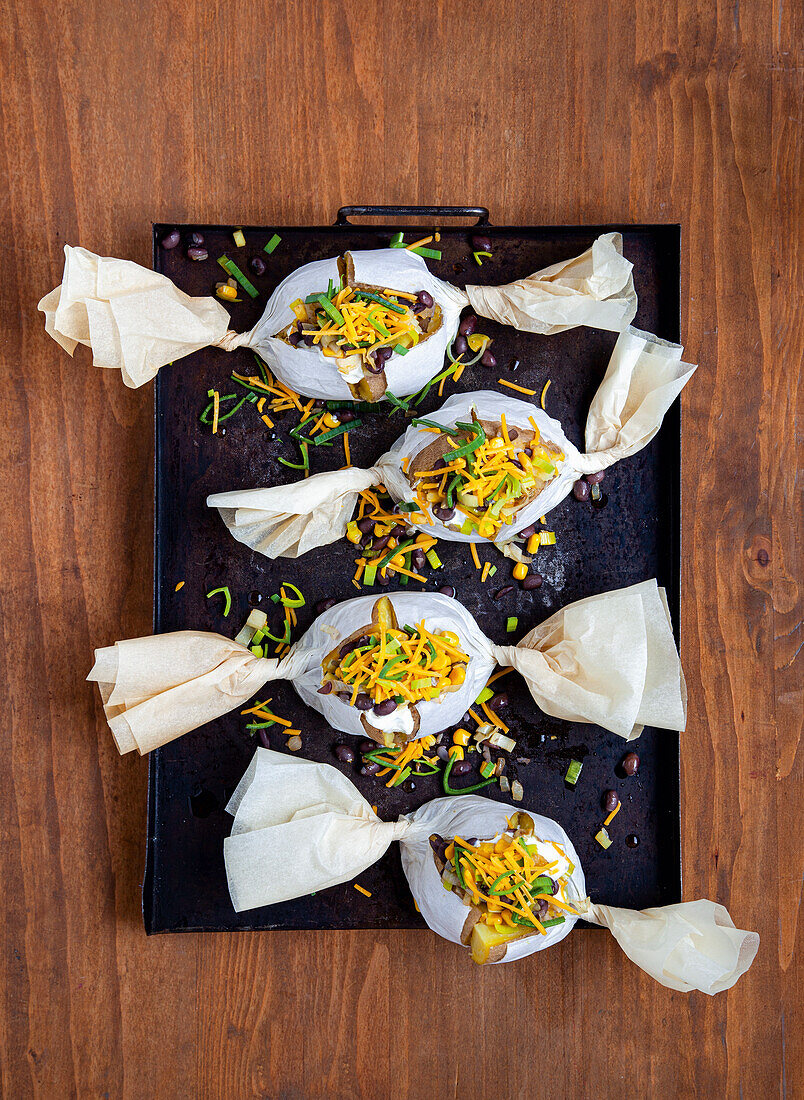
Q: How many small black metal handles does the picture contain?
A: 1